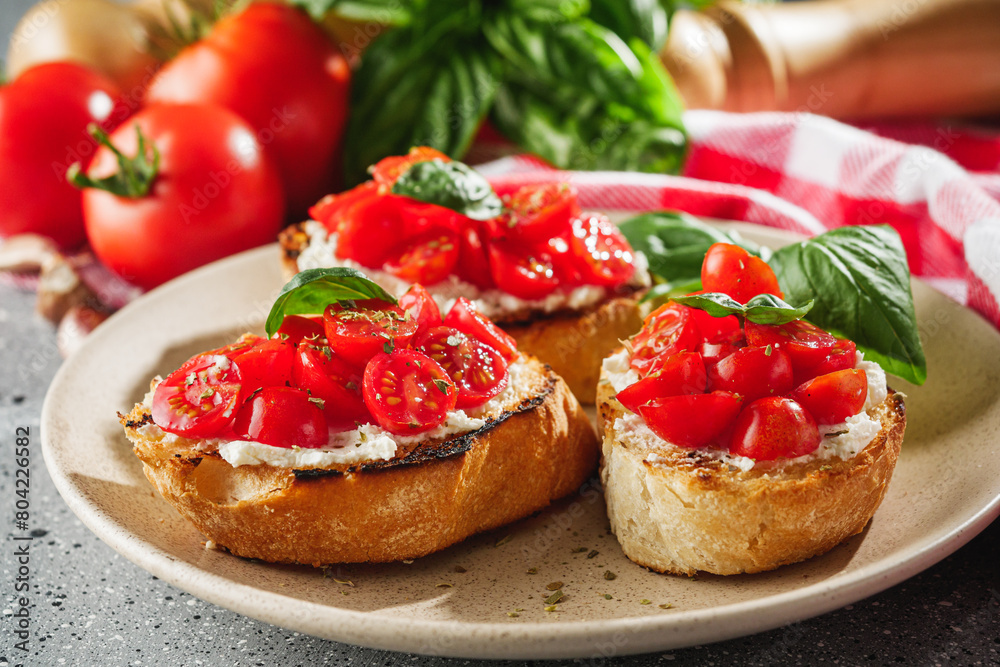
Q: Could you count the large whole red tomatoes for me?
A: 3